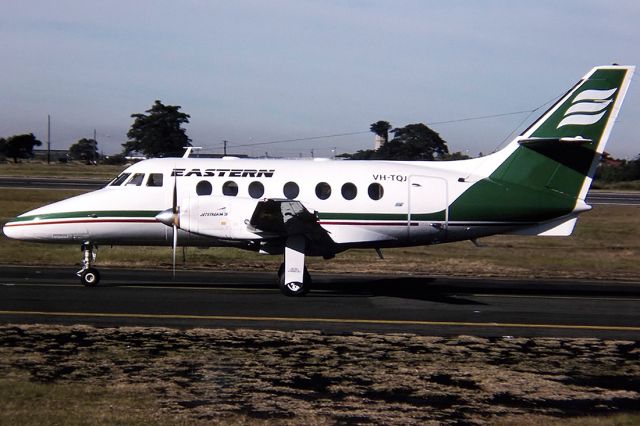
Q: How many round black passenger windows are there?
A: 7